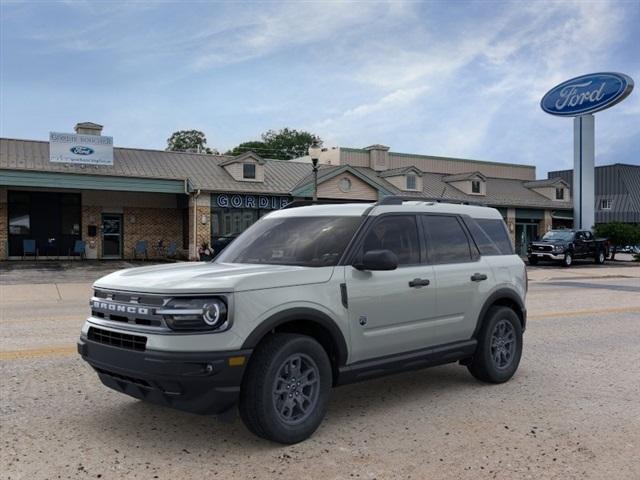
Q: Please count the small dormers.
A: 4